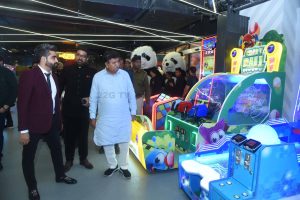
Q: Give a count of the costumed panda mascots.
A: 2